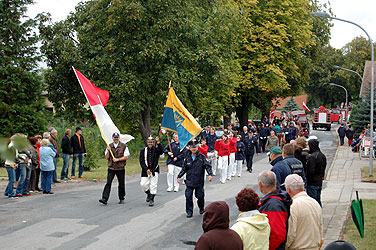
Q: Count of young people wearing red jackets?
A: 3